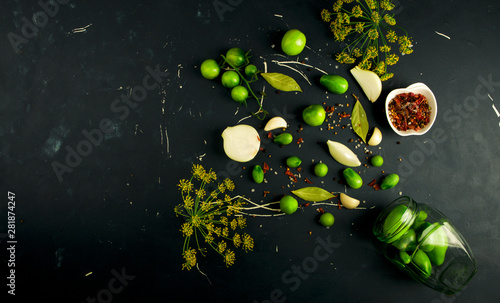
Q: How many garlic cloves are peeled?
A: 3